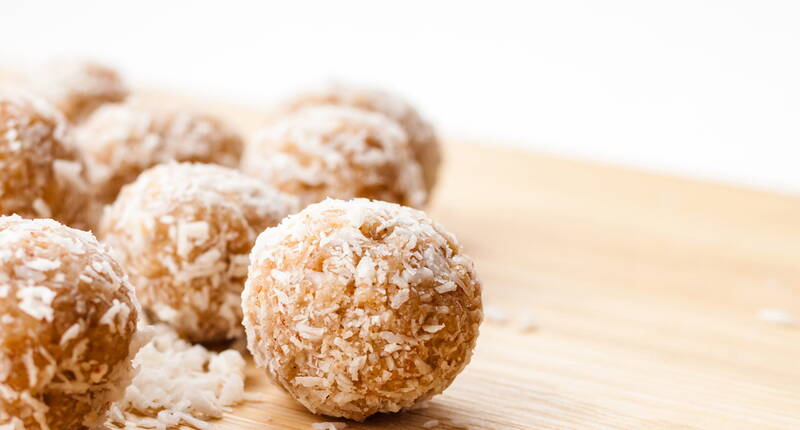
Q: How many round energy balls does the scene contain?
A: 8